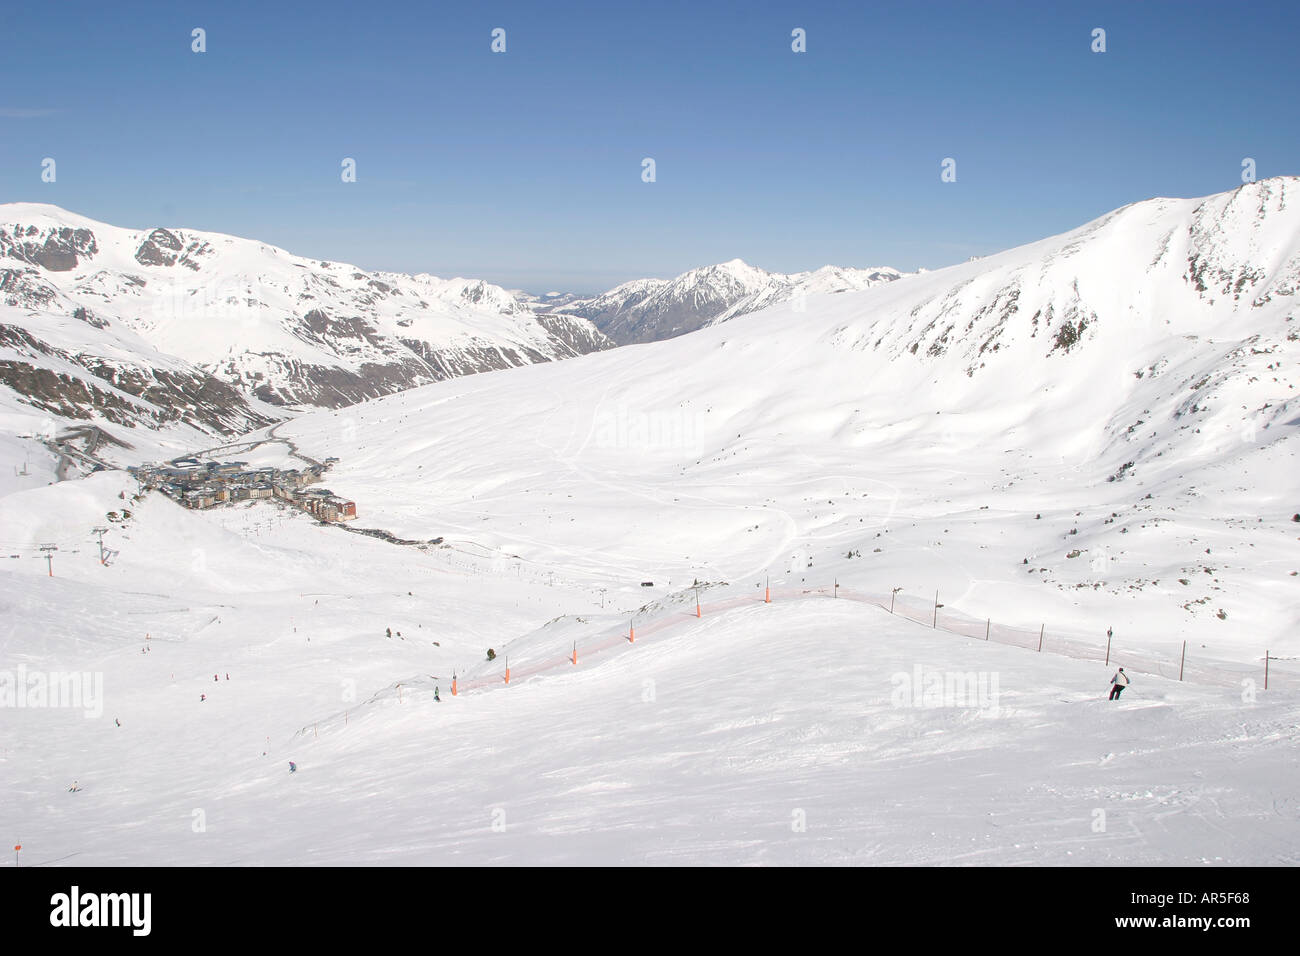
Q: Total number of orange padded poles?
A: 6